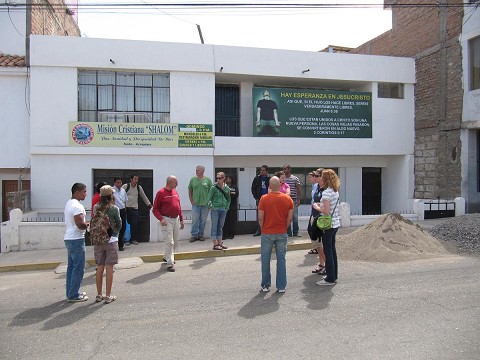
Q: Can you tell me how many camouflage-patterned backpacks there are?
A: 1